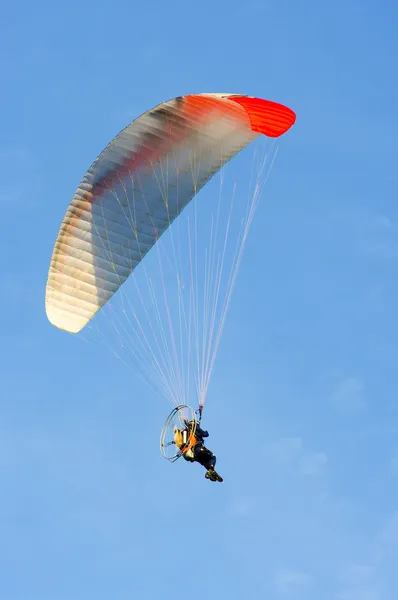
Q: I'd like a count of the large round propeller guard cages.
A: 1